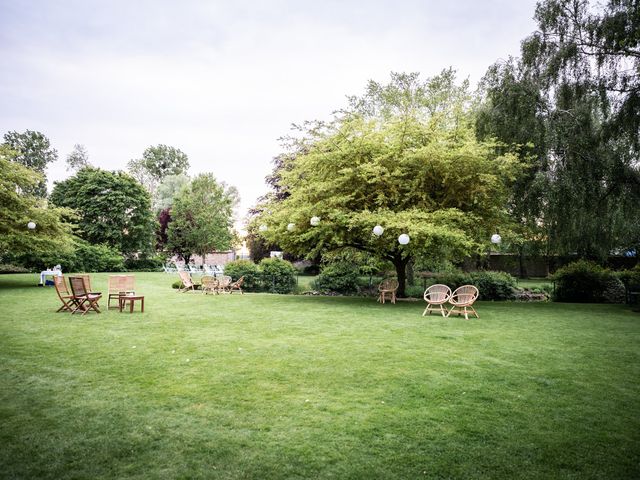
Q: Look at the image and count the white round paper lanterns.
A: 7